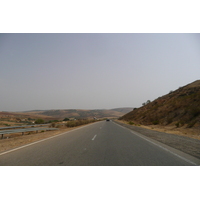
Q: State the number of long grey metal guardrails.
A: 2